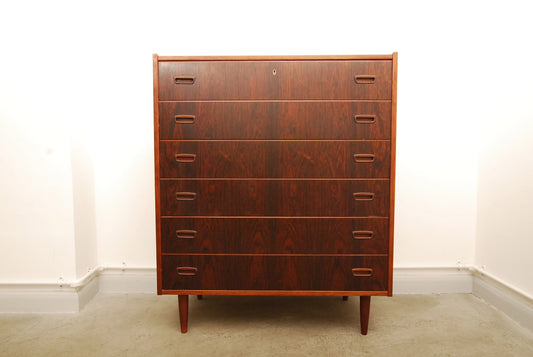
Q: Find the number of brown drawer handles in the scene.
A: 12